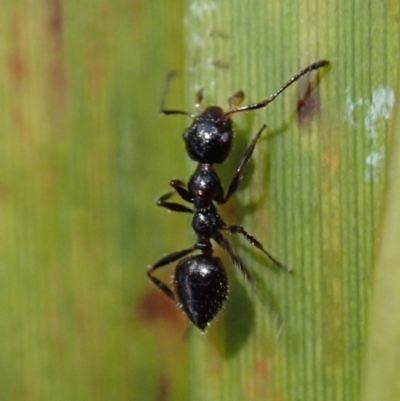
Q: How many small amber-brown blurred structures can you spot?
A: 2